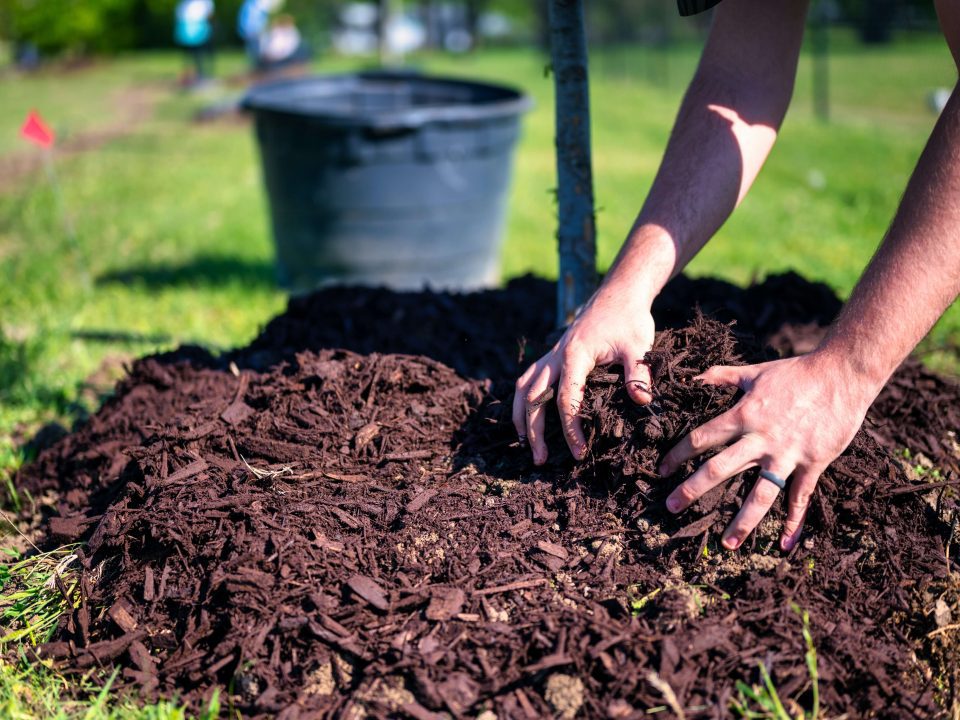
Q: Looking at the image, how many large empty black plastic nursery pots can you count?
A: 1